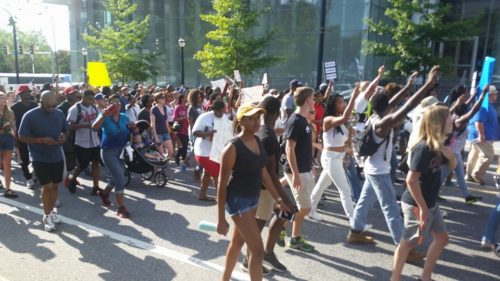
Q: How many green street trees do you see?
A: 3